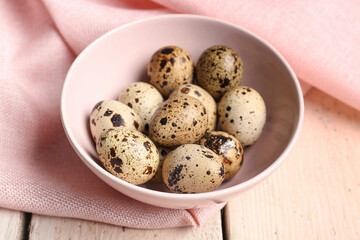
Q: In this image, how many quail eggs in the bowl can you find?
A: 11